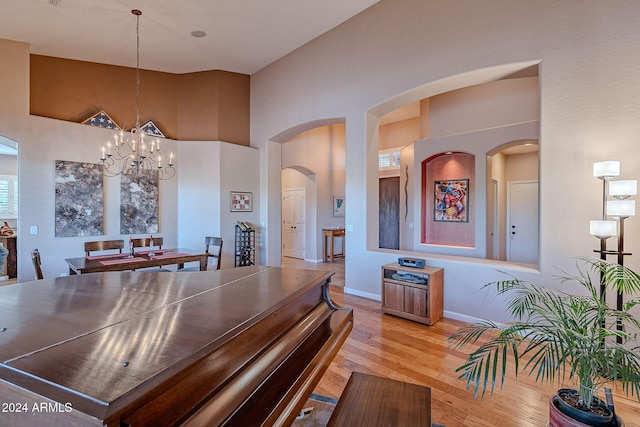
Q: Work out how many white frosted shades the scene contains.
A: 4